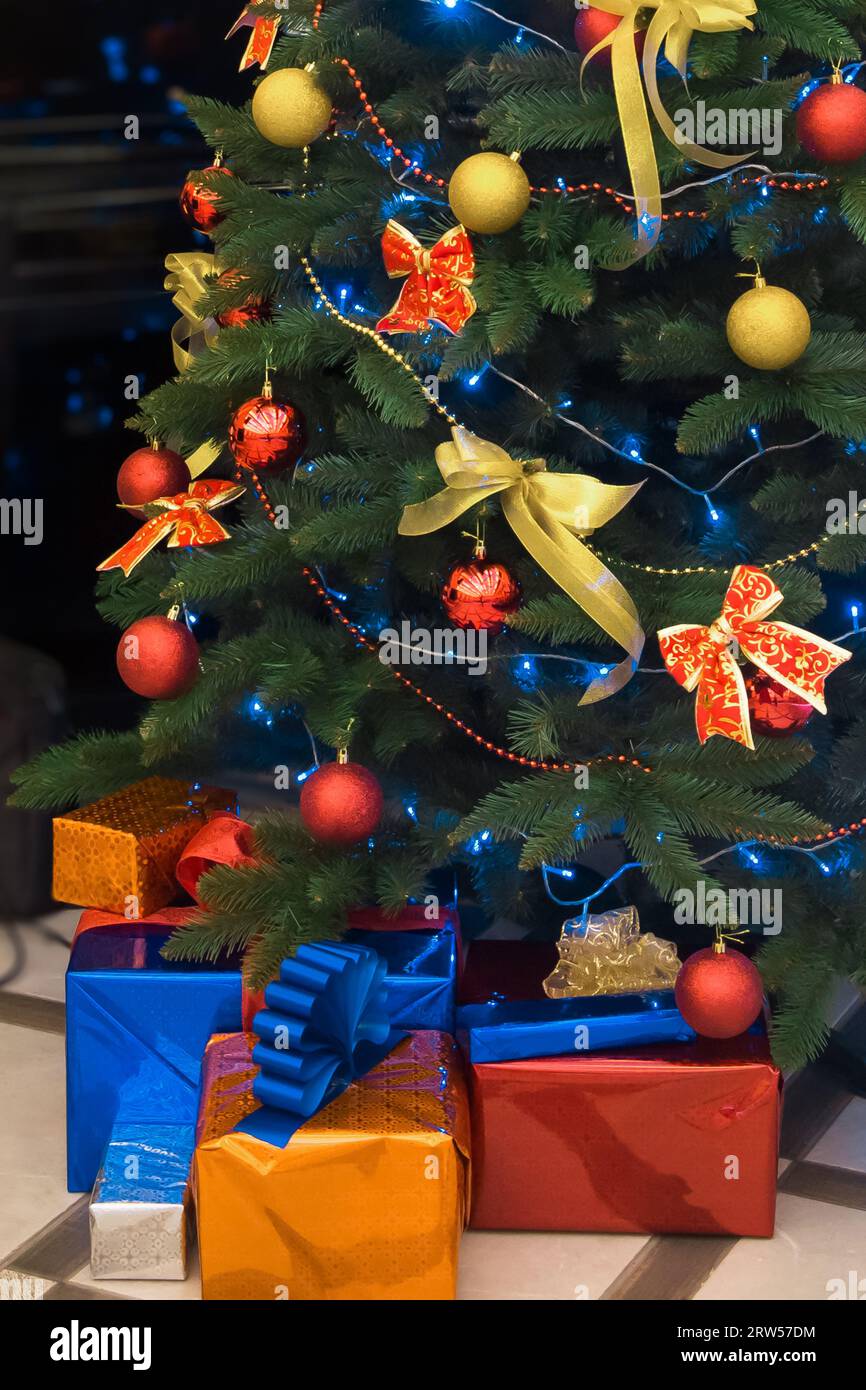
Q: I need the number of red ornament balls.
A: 11